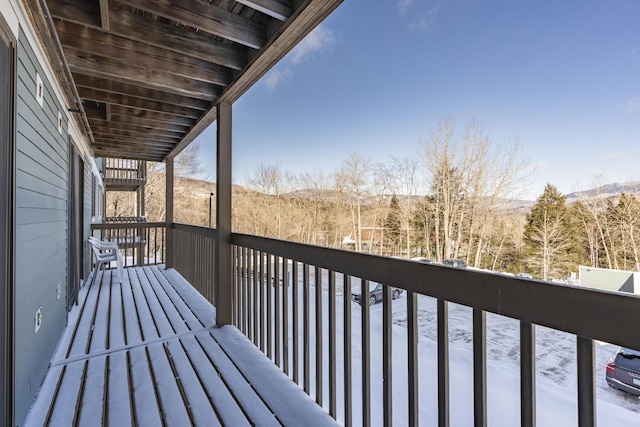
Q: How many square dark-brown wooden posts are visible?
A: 2